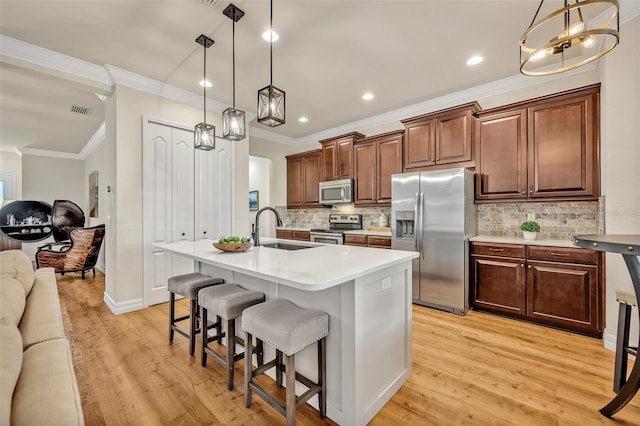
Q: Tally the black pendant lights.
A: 3